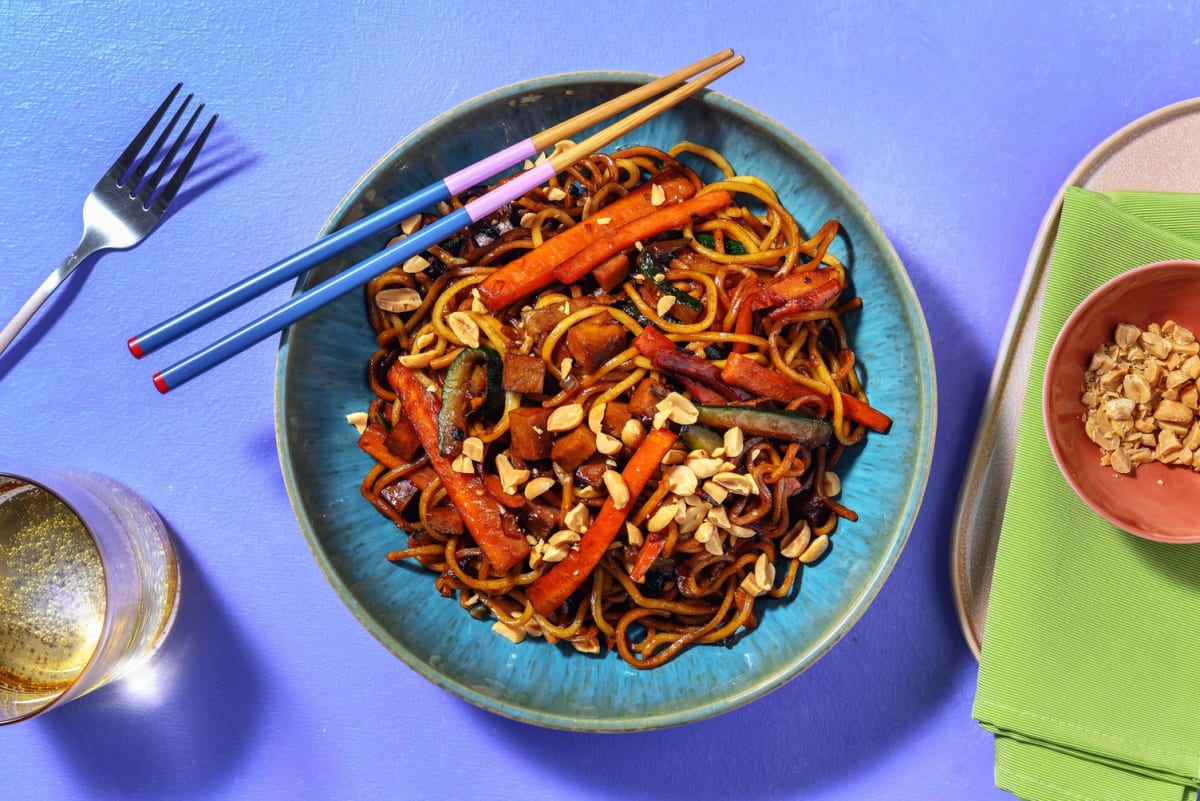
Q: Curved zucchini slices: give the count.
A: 1